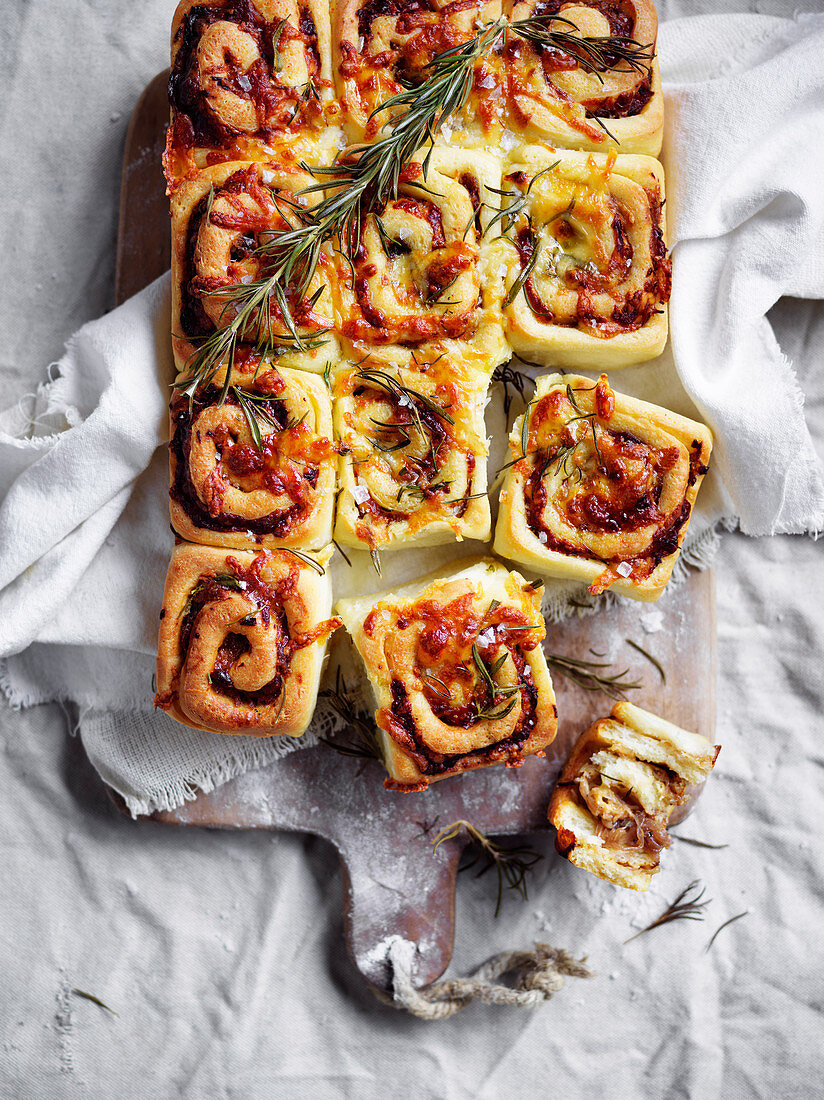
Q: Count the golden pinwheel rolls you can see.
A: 12